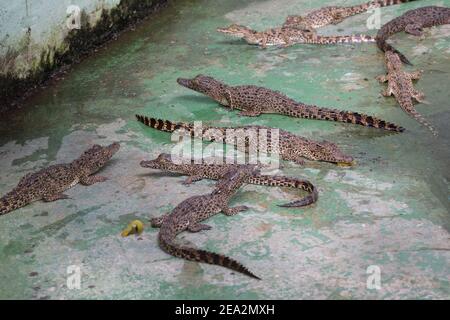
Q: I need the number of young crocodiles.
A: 9